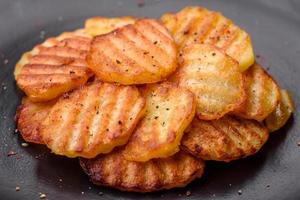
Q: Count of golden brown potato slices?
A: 12